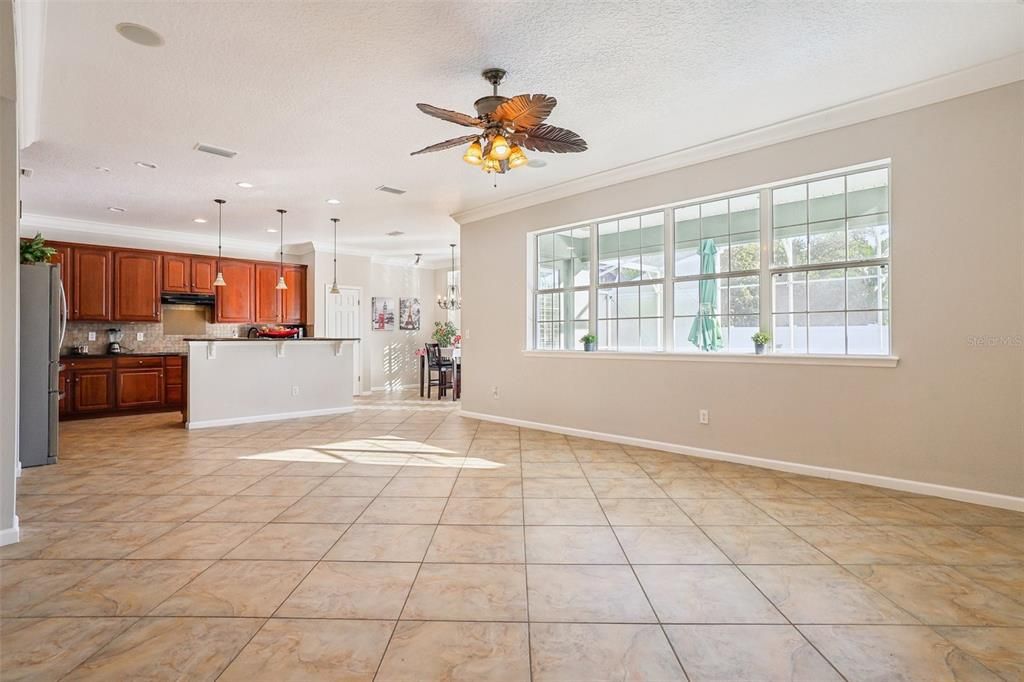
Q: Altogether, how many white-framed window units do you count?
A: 4